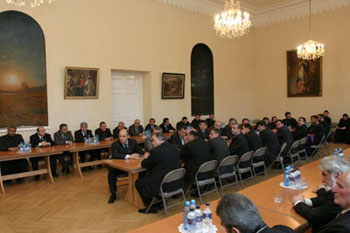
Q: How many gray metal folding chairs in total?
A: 10